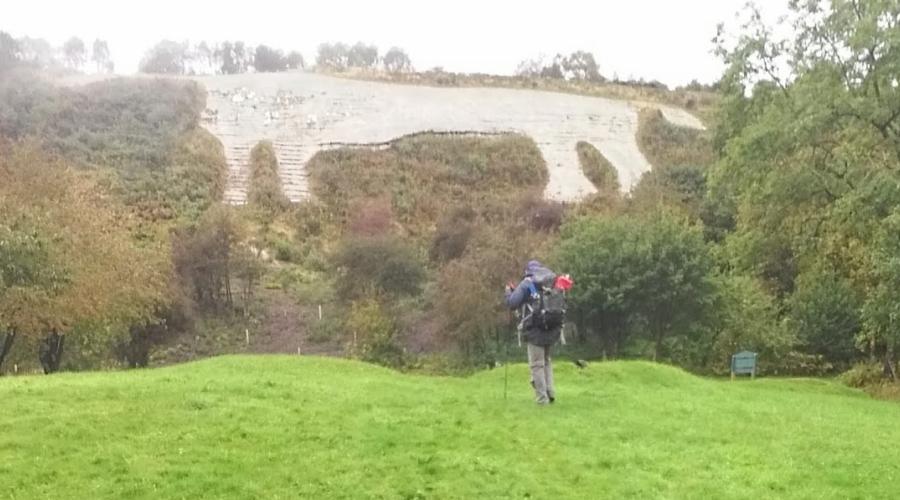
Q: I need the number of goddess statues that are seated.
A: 0